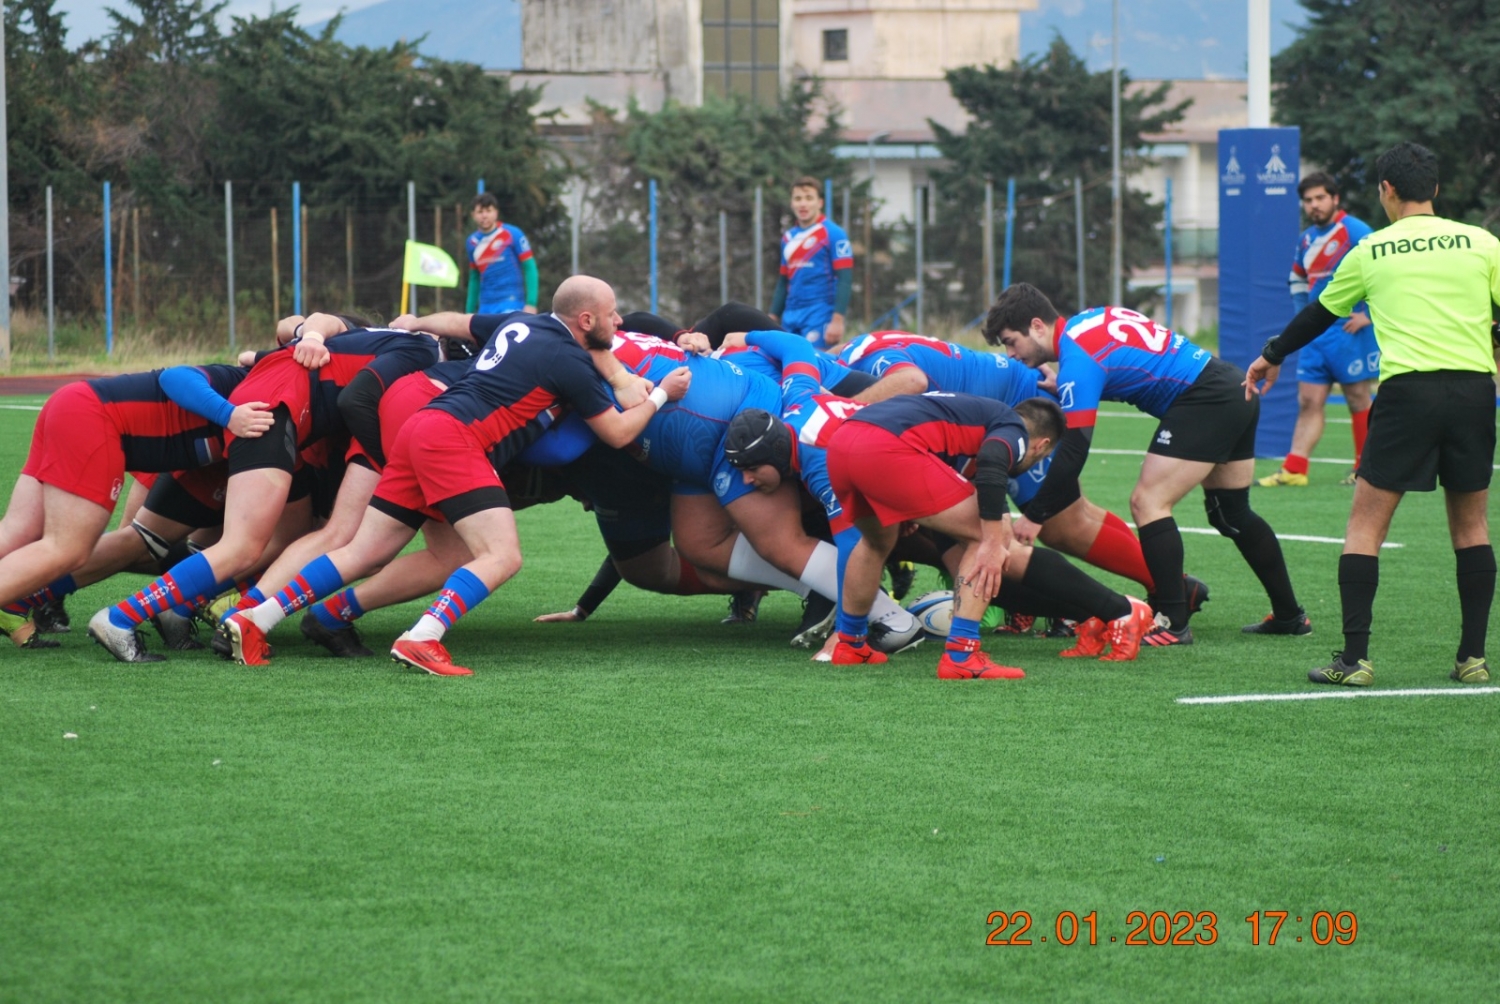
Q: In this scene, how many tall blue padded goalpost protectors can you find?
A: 1